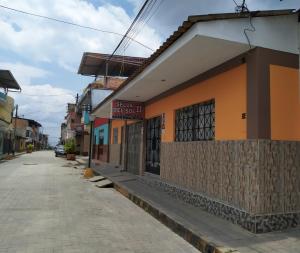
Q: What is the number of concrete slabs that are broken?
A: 2